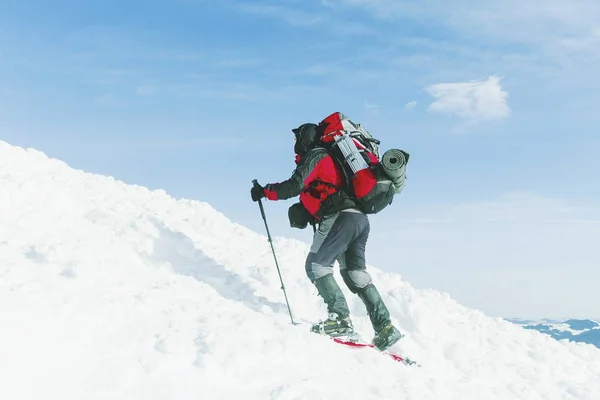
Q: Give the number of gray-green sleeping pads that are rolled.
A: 1